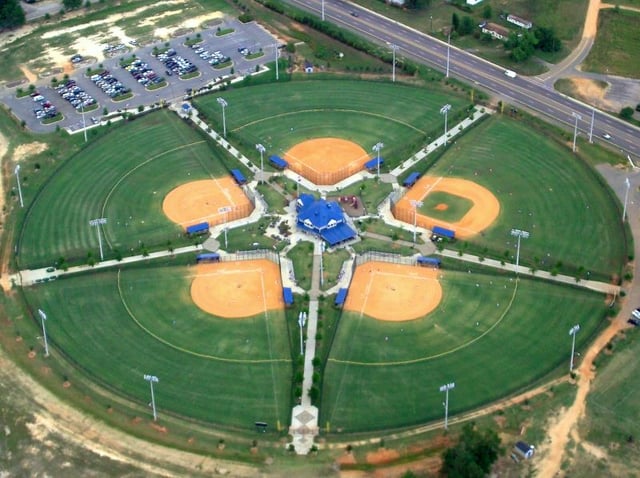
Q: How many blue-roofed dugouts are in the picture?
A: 10